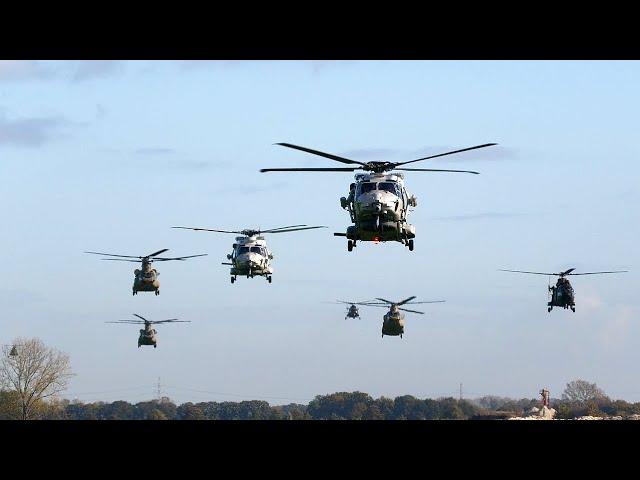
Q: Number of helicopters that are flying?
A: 7